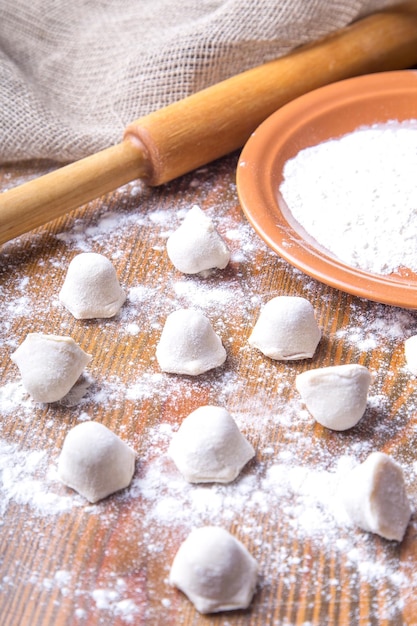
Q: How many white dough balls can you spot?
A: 11